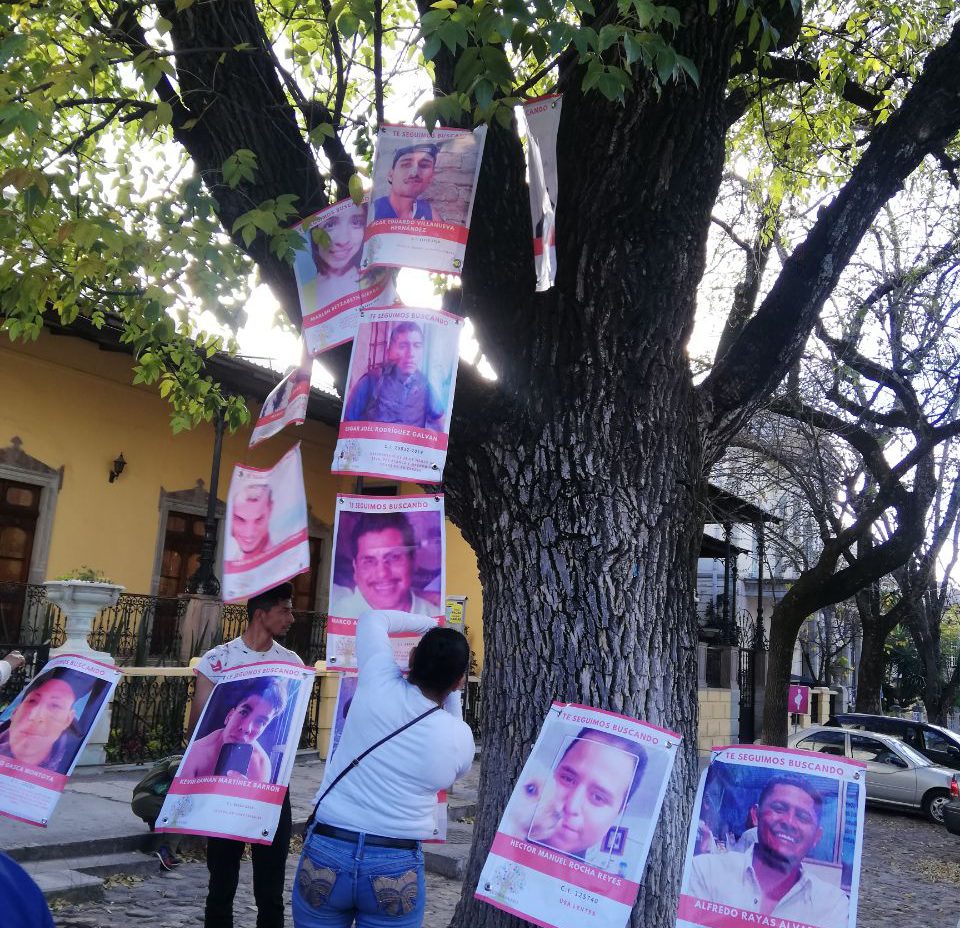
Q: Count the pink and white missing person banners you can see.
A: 12